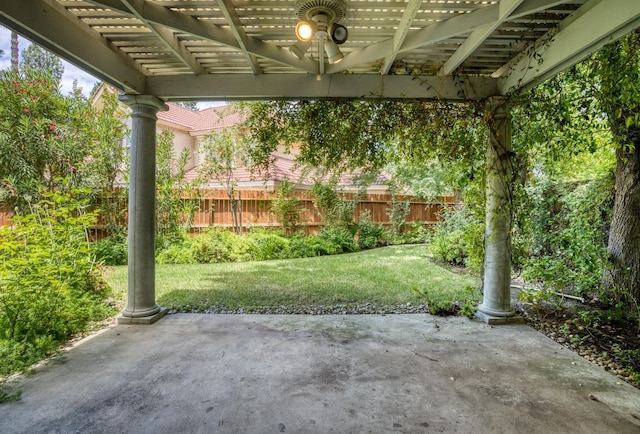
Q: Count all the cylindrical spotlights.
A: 4